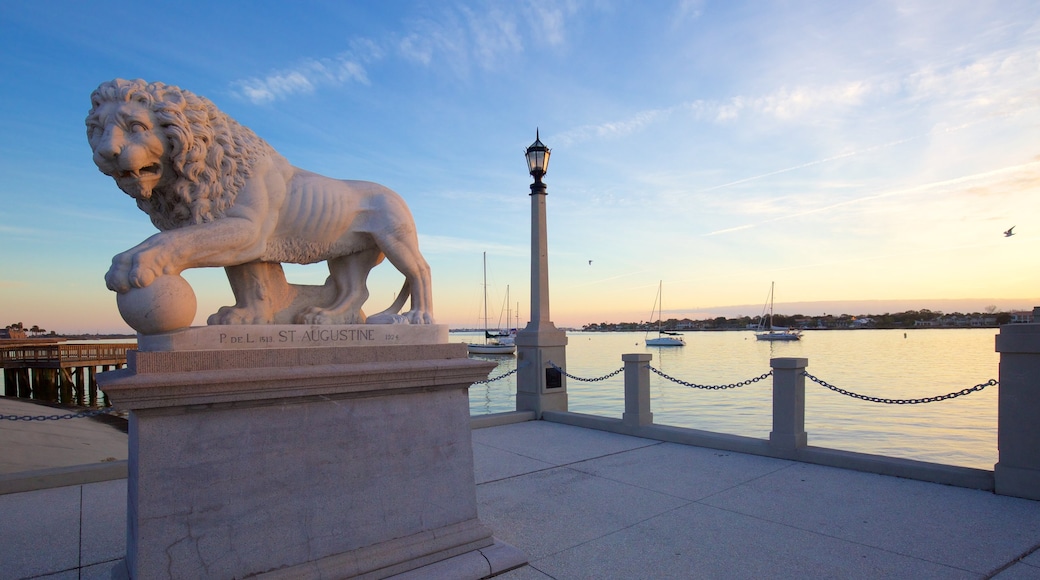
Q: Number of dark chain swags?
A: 5